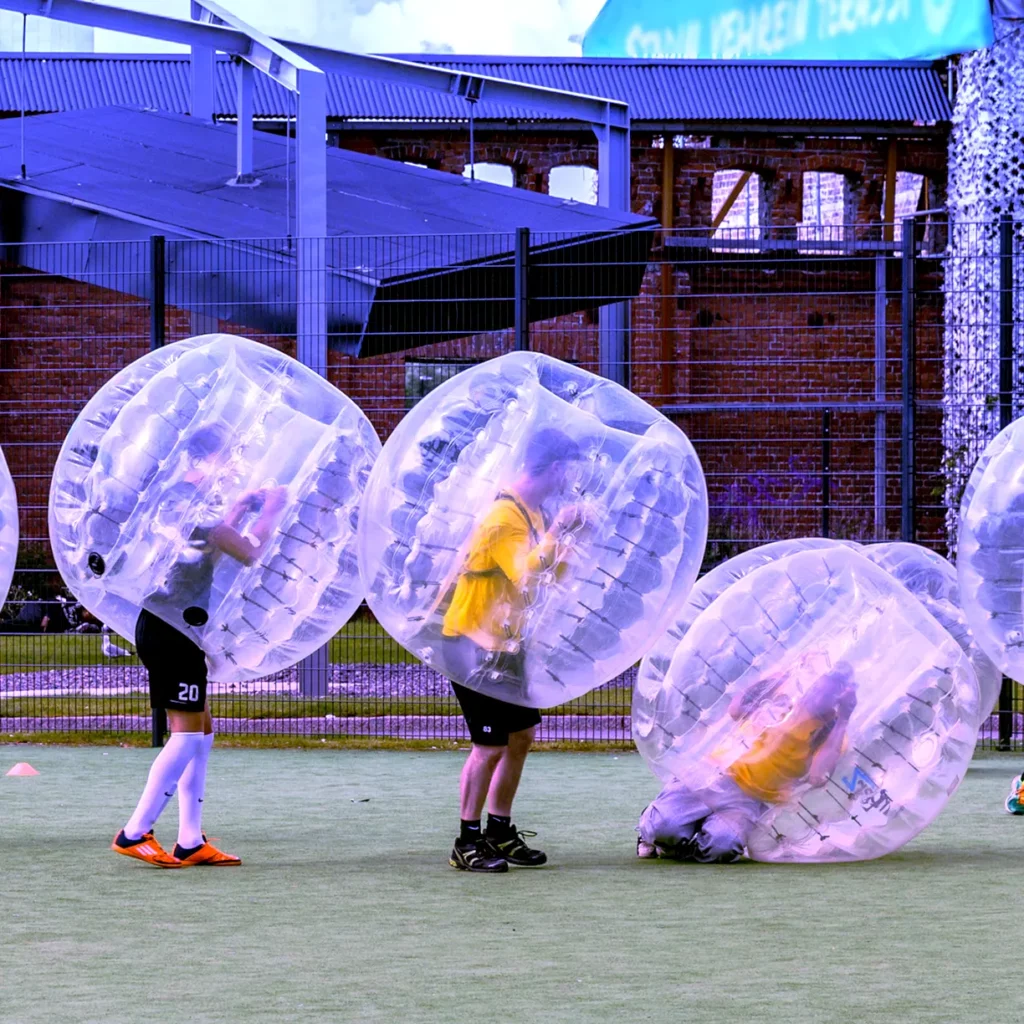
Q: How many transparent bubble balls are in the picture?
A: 6